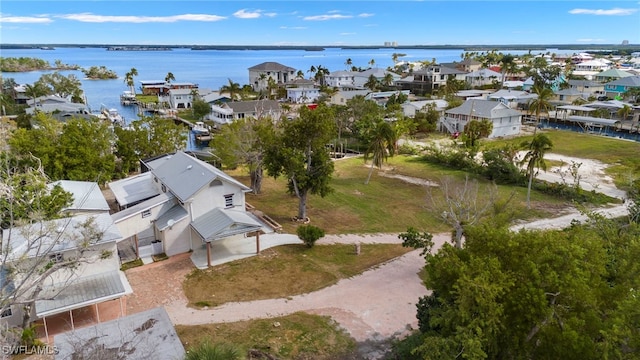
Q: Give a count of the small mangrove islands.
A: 2